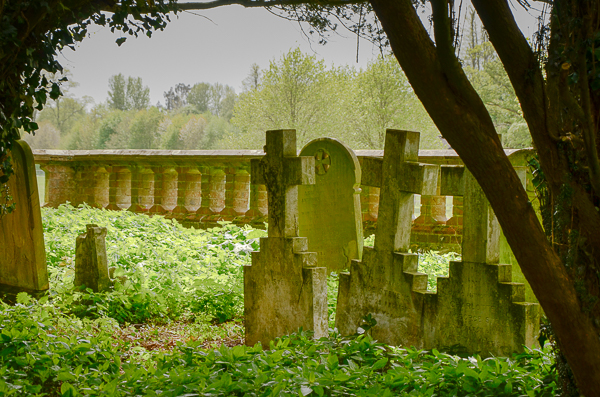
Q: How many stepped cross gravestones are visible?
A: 3